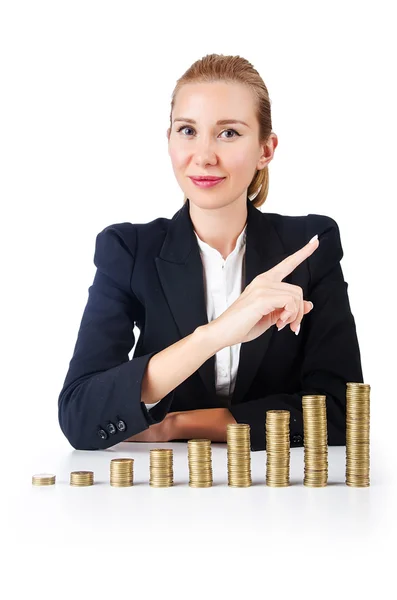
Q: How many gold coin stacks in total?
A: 9